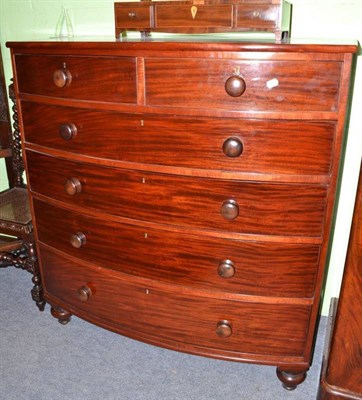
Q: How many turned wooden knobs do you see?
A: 10